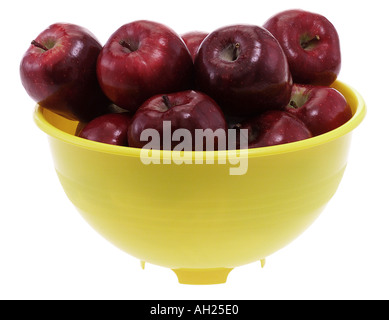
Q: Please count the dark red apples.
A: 9